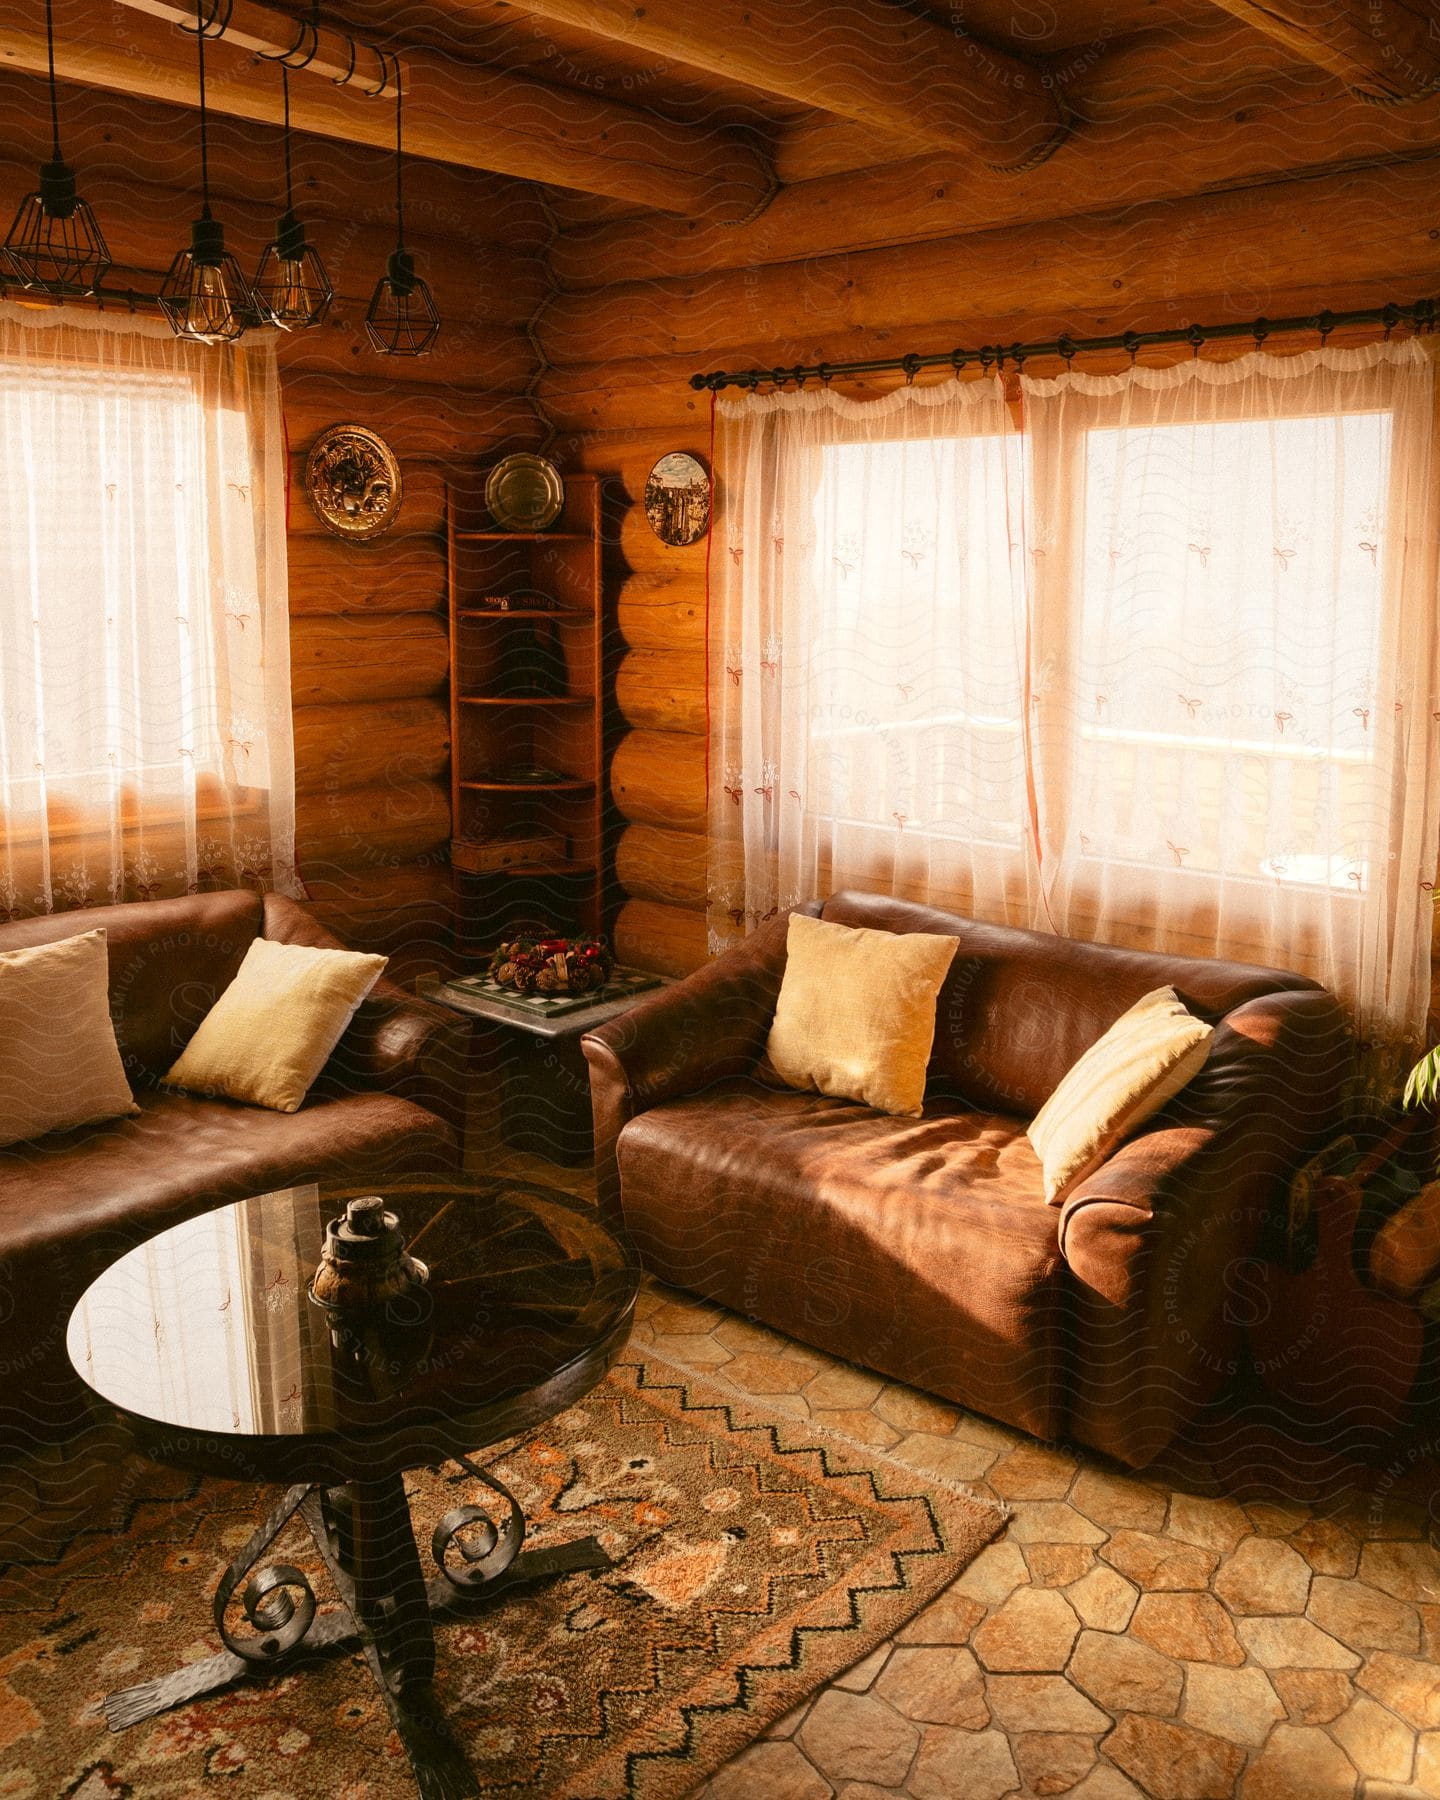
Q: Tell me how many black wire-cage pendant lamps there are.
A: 4